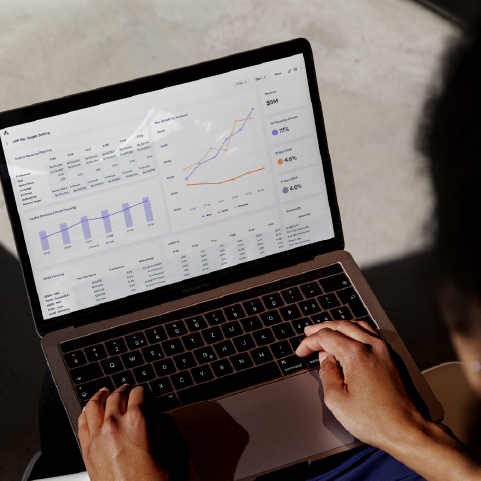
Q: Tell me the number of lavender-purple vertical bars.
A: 6